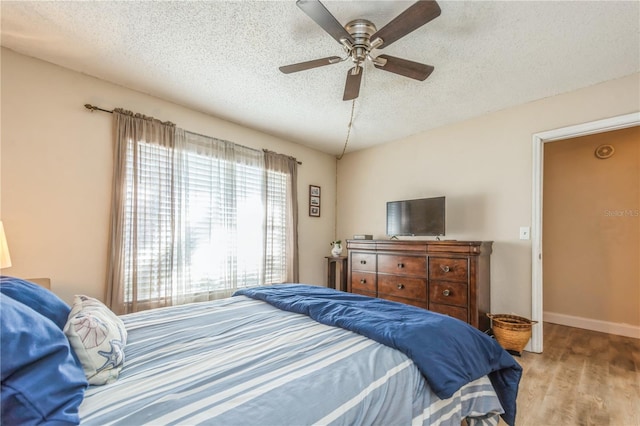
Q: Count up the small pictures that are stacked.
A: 3